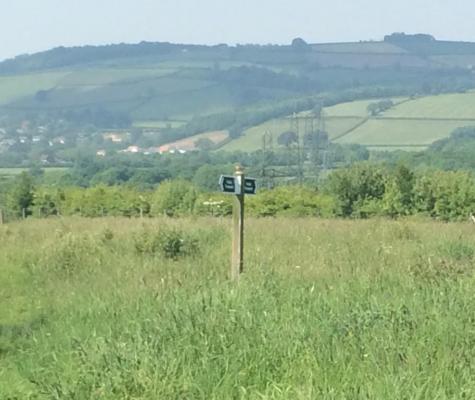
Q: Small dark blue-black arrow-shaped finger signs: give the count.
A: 2